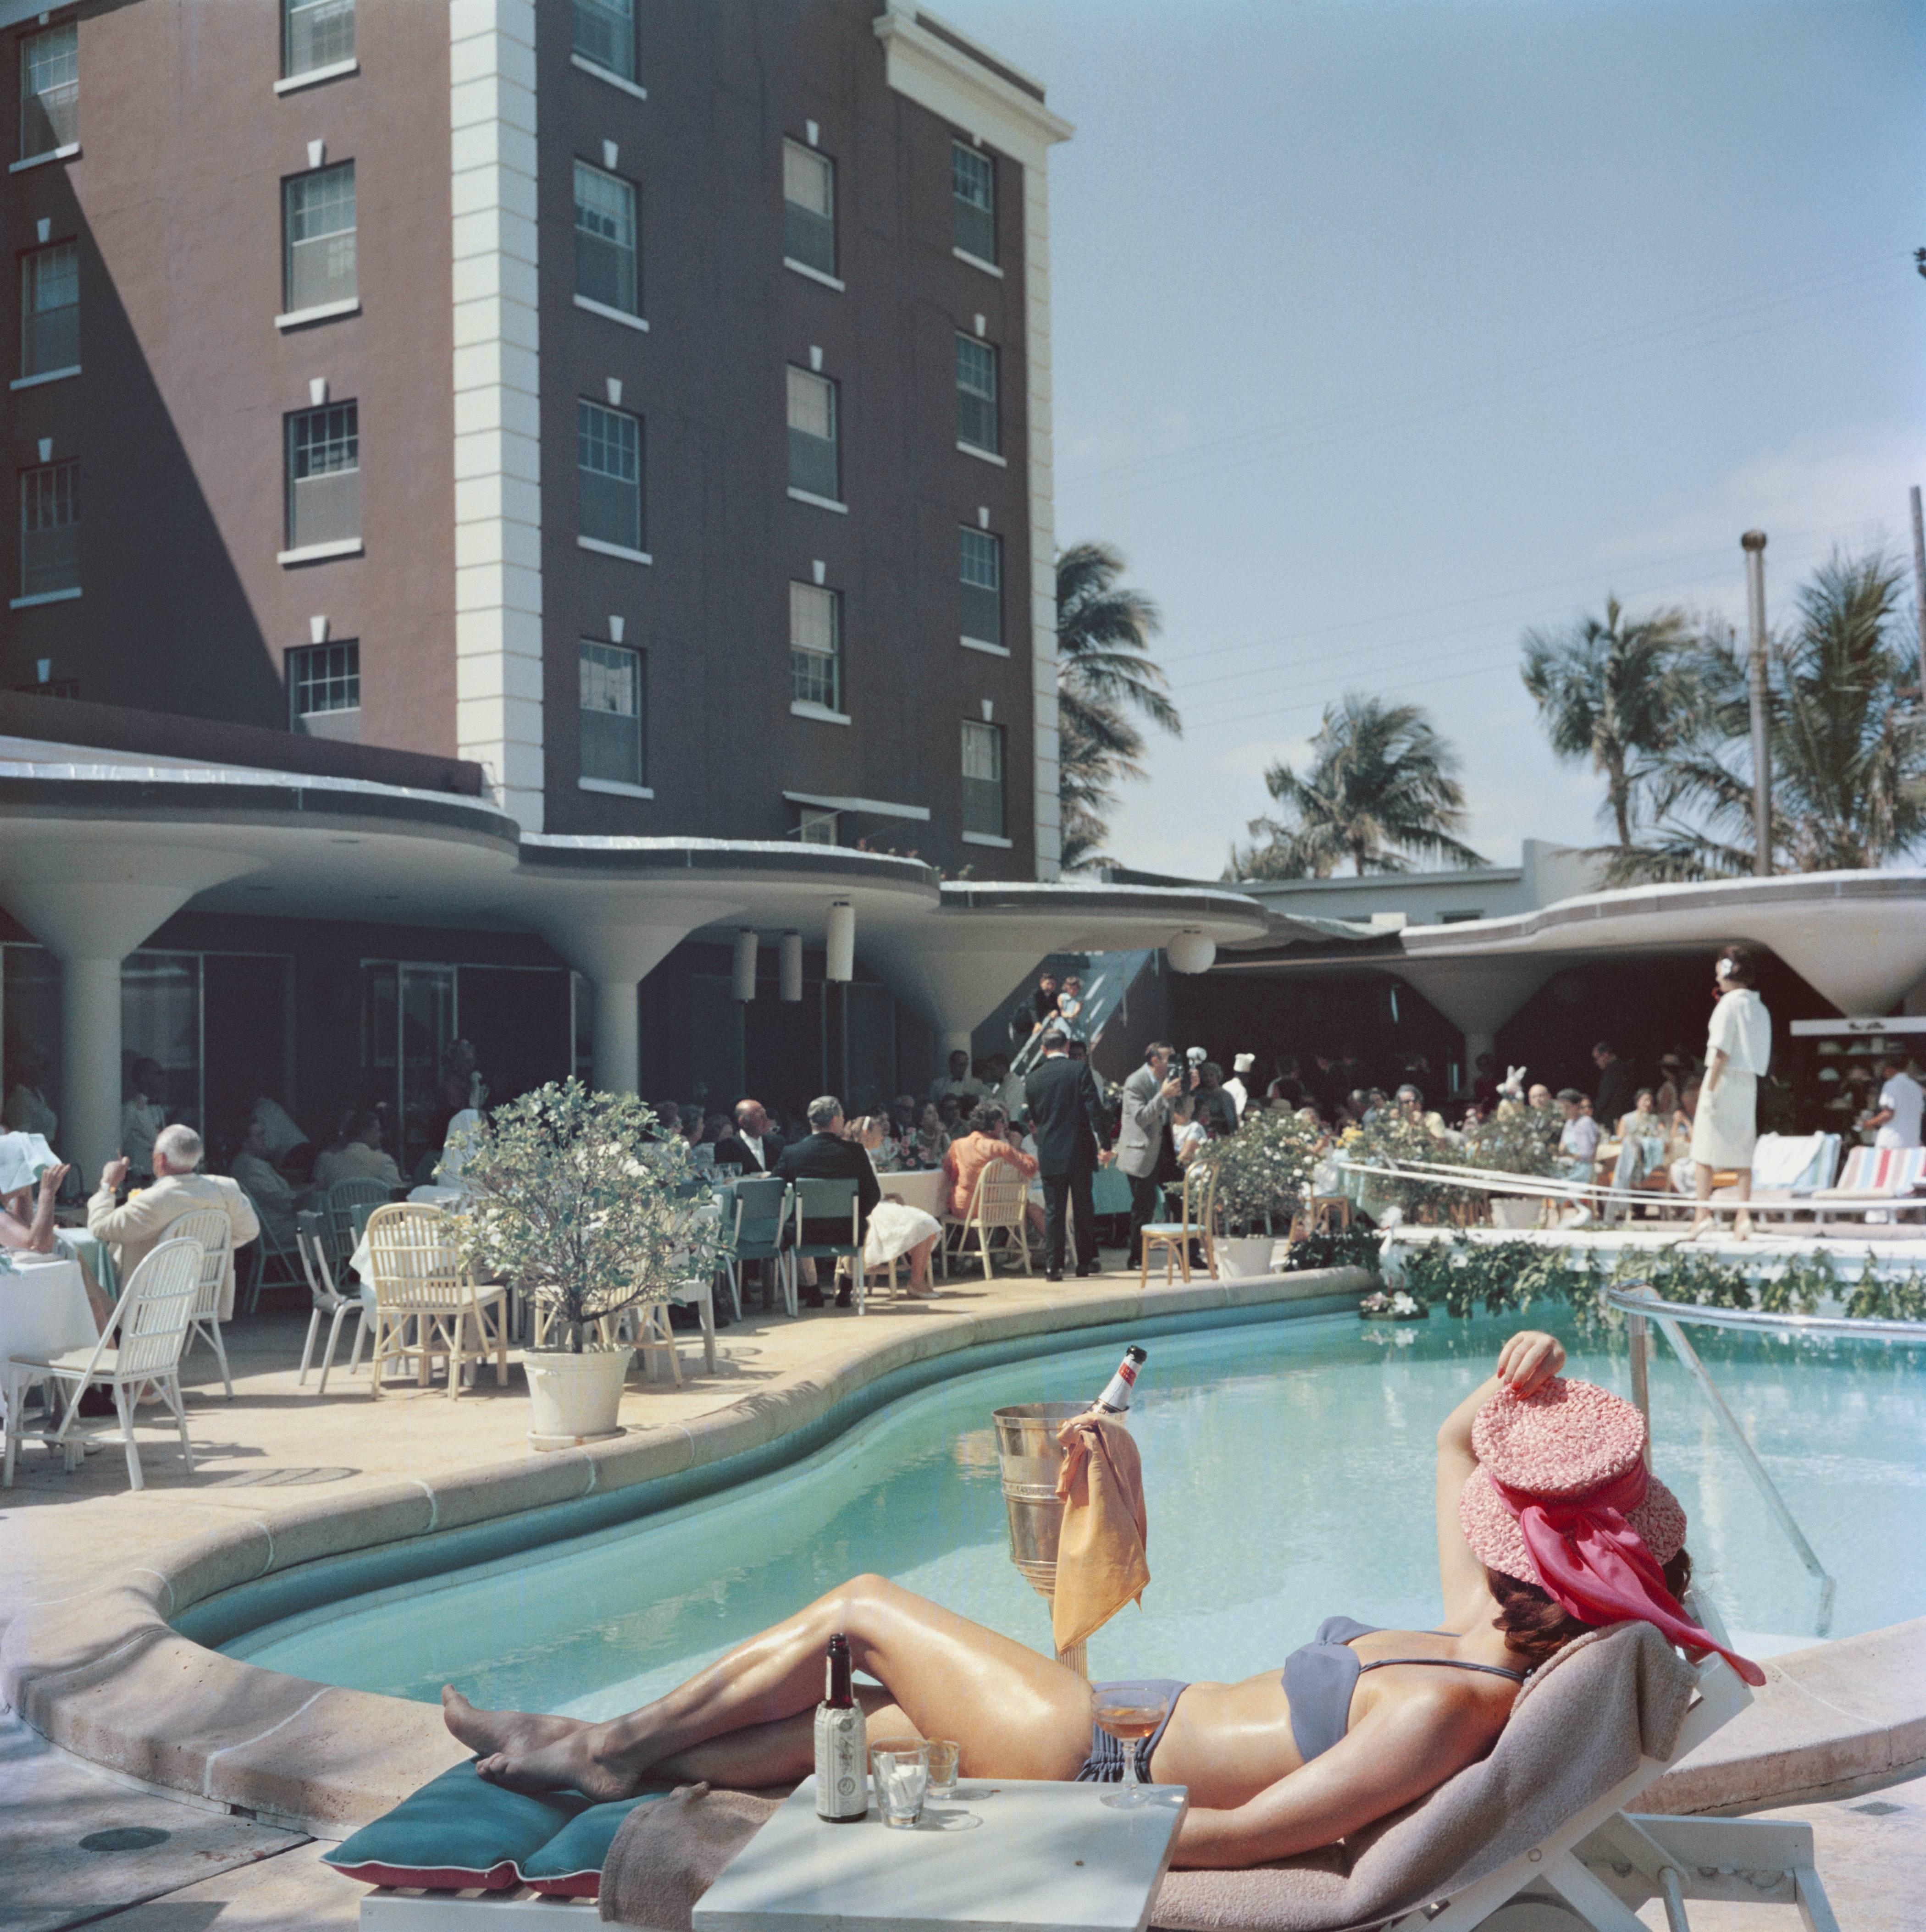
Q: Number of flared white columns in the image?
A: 5